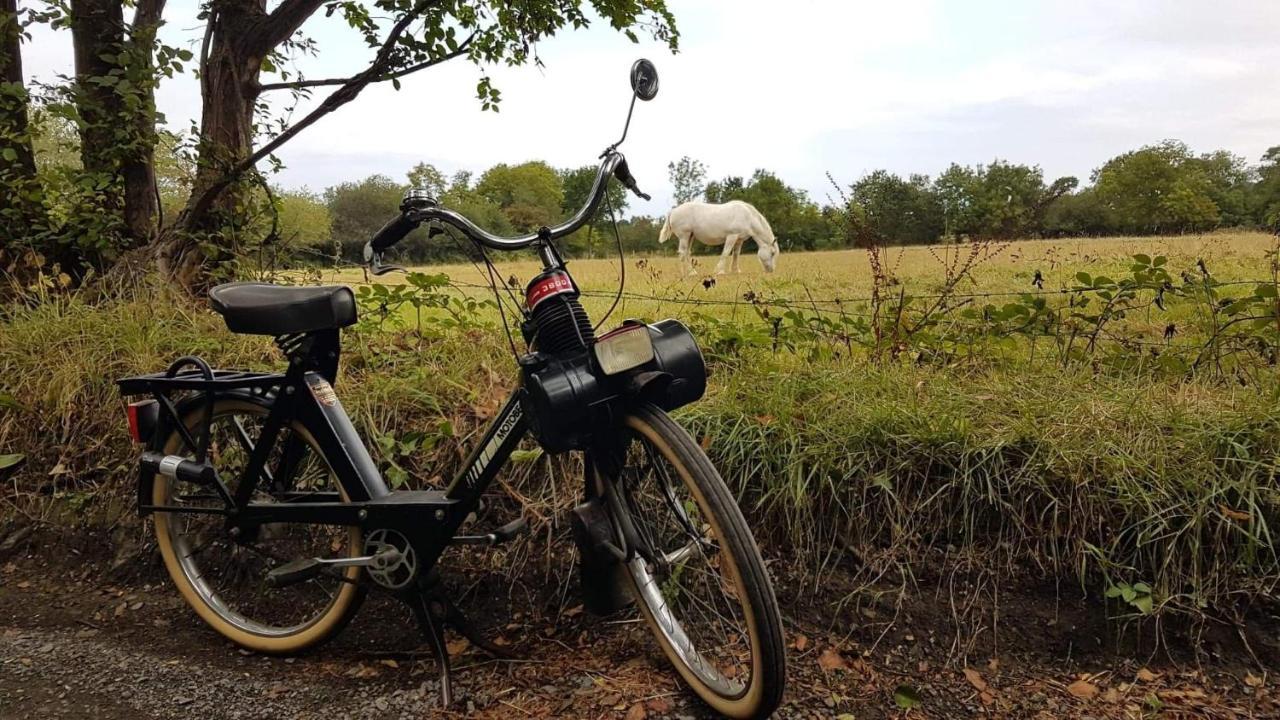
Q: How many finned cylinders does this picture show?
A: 1